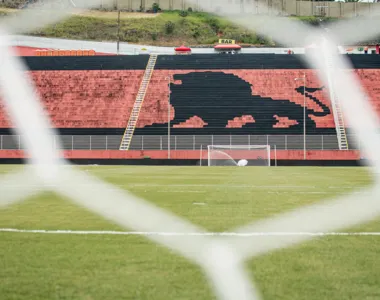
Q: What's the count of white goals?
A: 1